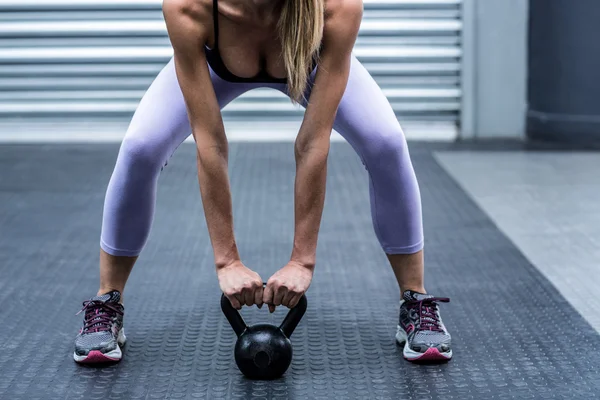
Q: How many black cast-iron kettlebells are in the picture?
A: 1